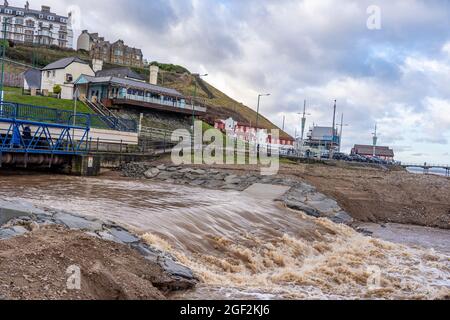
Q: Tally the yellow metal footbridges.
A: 0